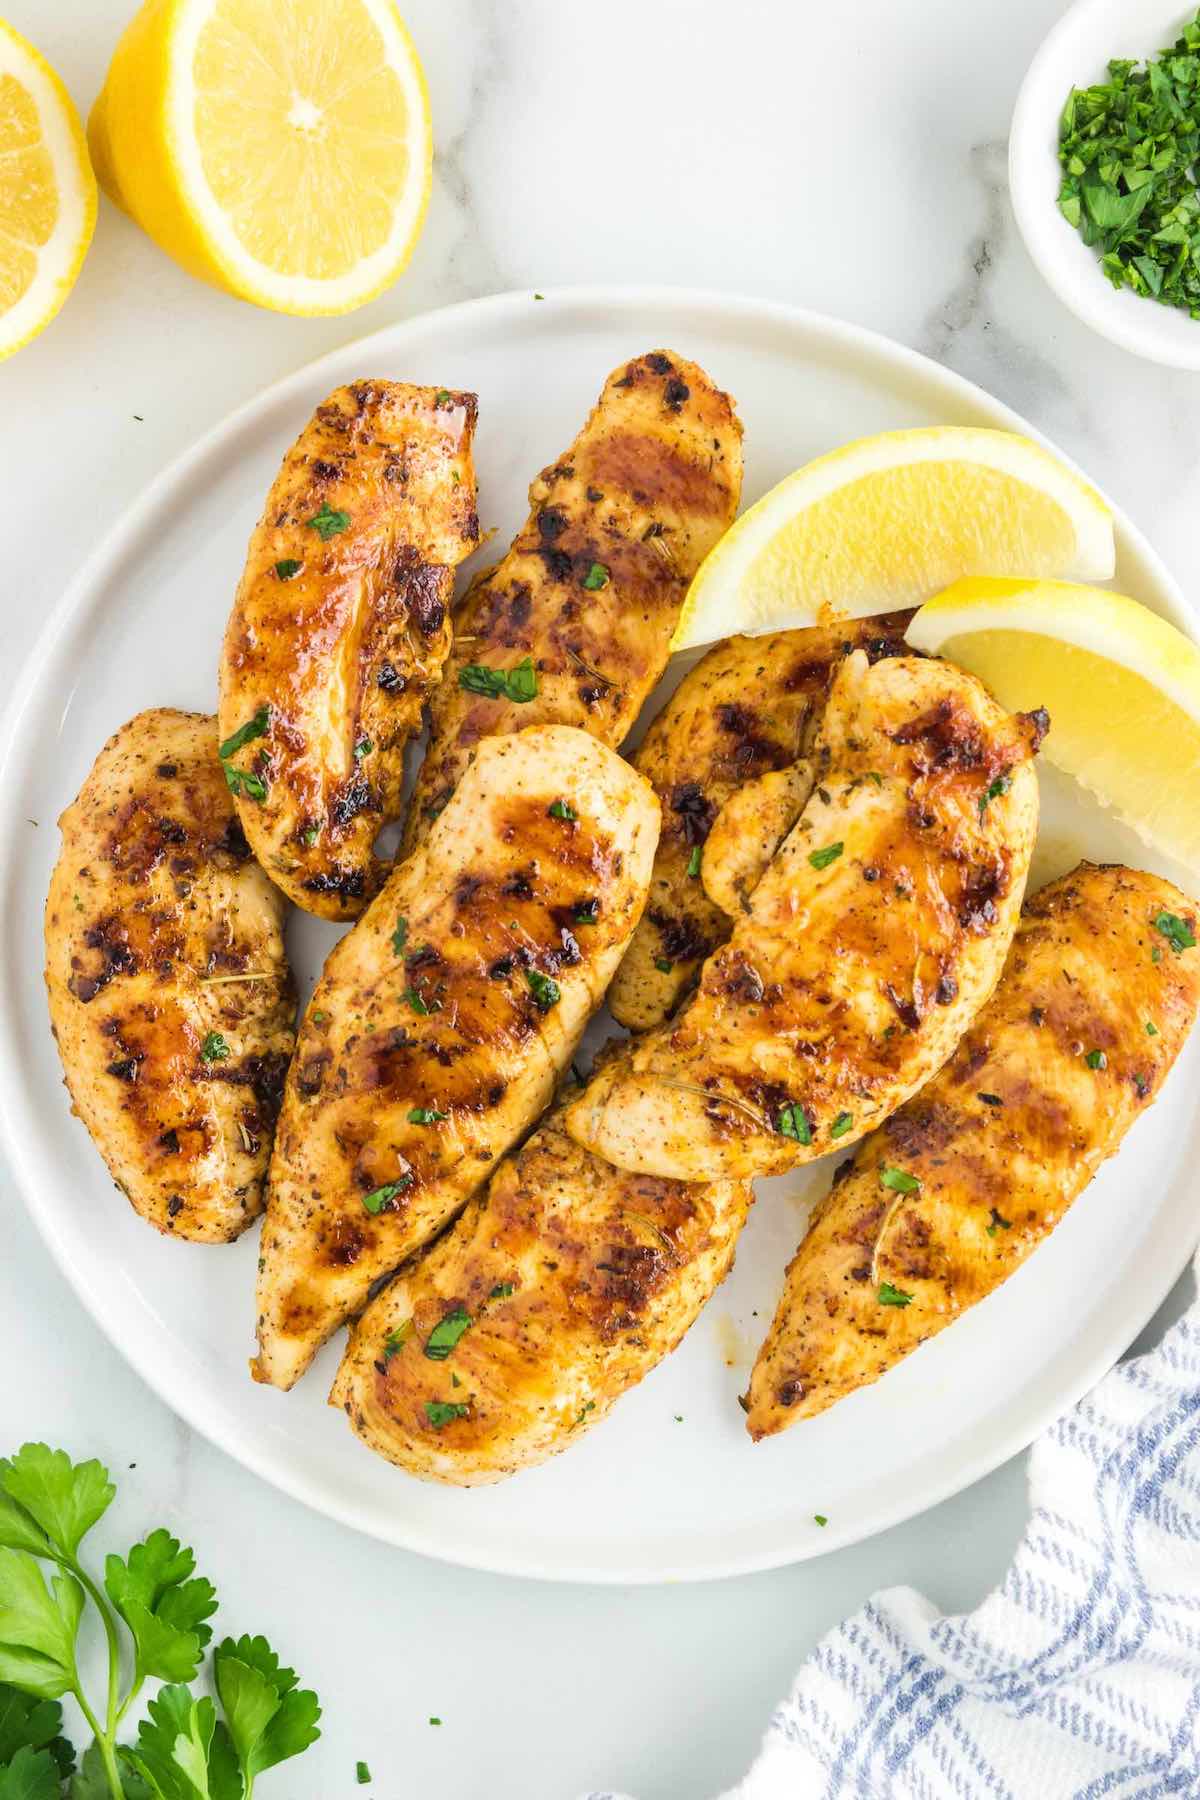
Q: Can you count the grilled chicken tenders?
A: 8